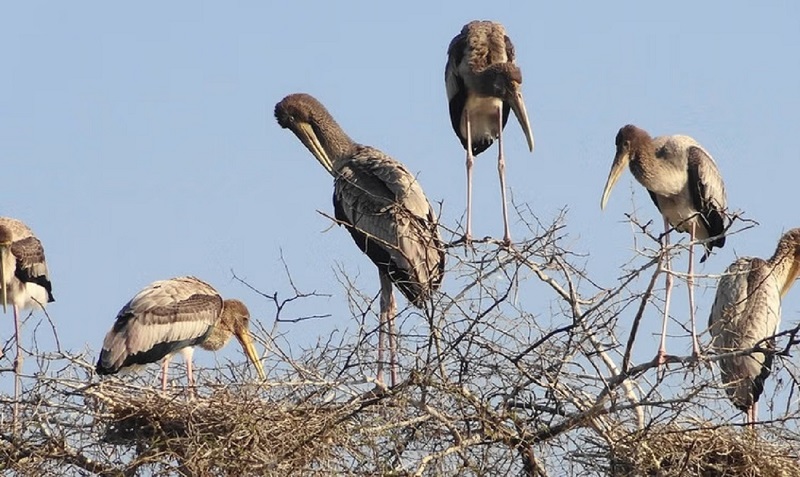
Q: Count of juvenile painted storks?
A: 6